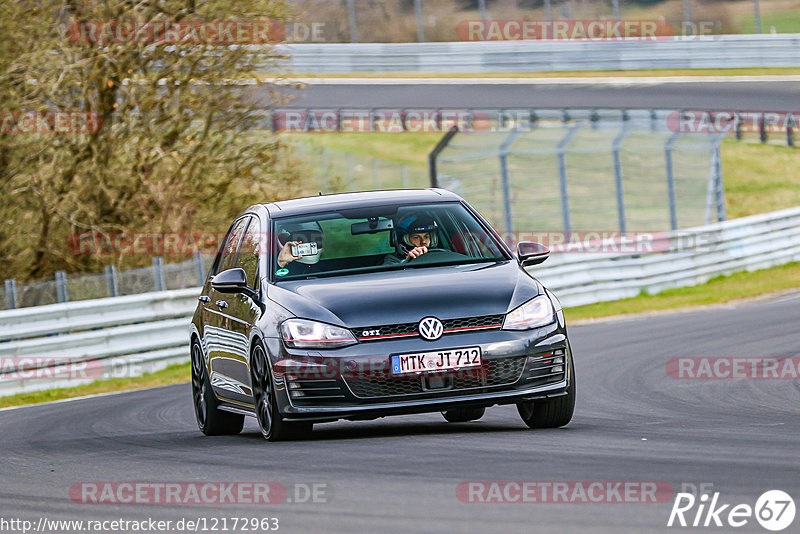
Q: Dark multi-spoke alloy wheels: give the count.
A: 2